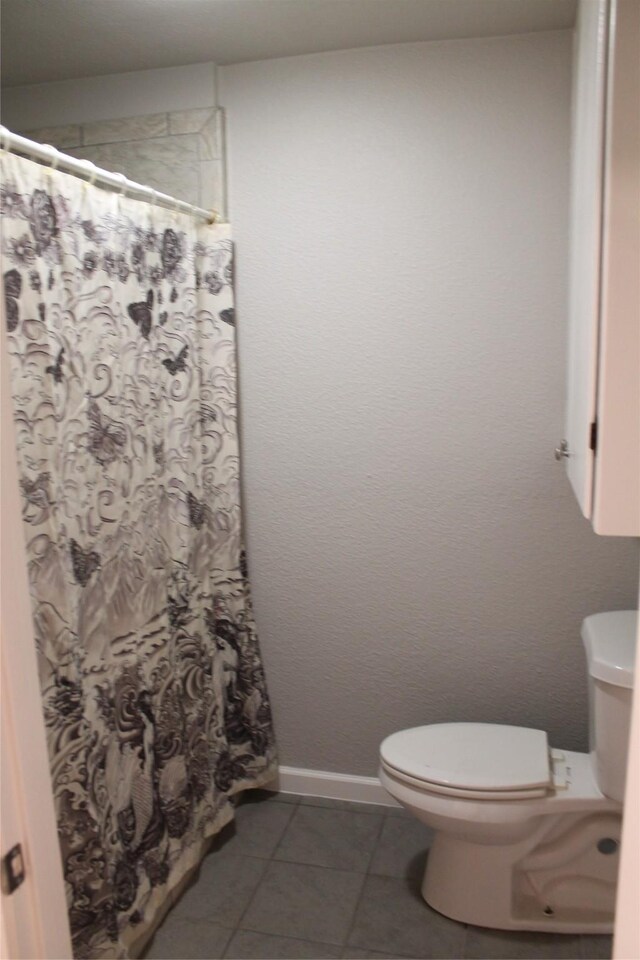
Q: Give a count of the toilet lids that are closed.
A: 1